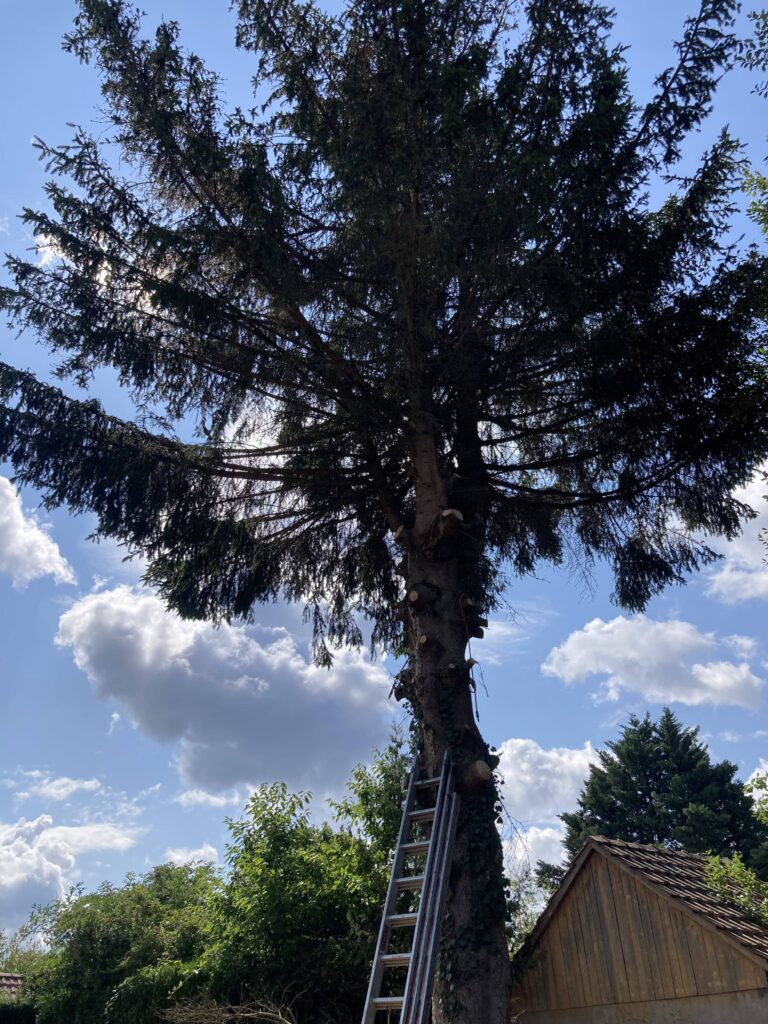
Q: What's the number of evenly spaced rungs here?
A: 7